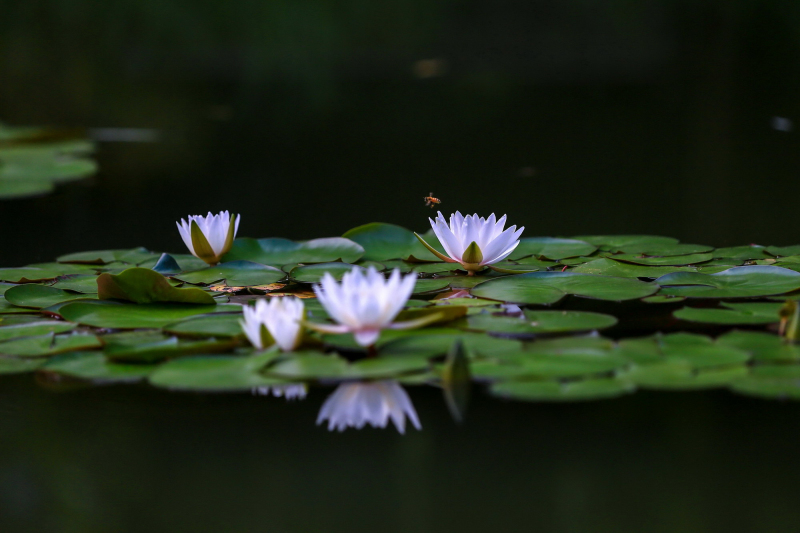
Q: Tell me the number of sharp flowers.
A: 2